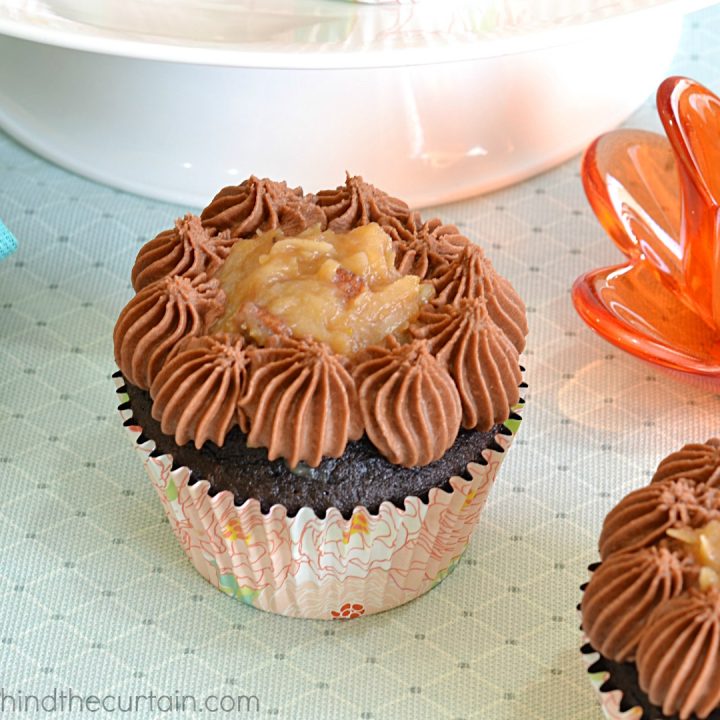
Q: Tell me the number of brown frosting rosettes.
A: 14